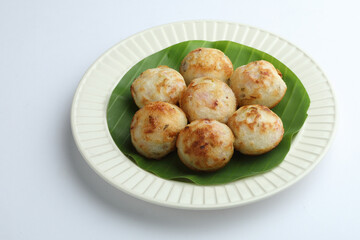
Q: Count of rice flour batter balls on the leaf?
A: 7